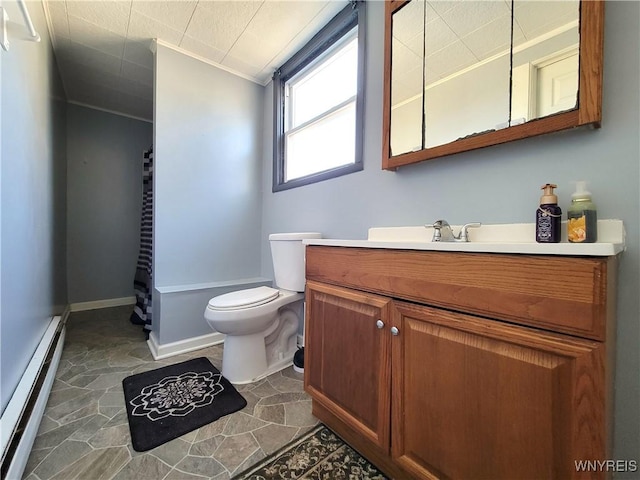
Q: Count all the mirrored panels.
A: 3